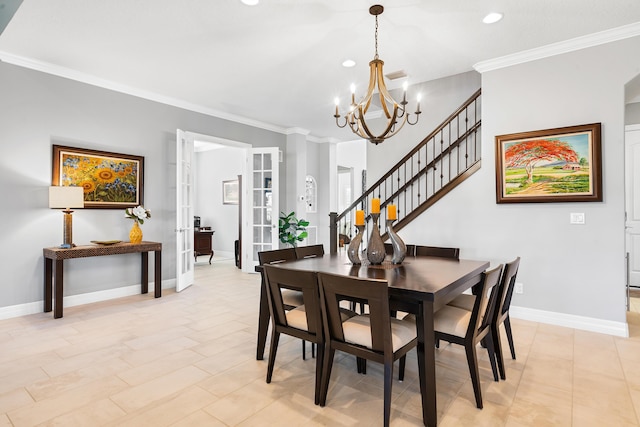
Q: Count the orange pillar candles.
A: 3